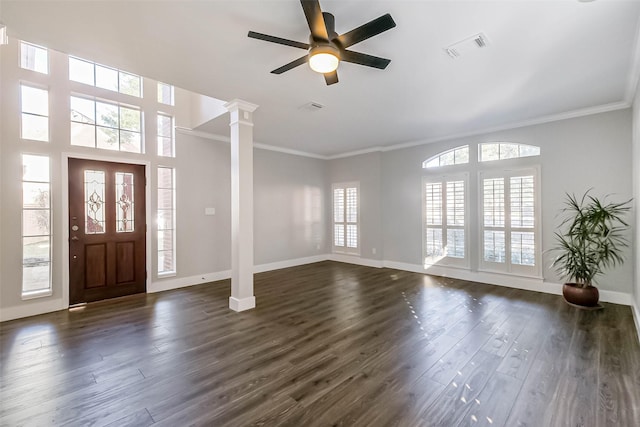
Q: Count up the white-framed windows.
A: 13